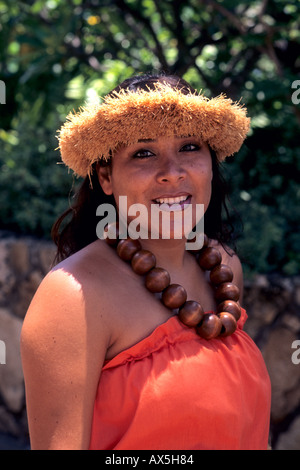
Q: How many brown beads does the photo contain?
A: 13